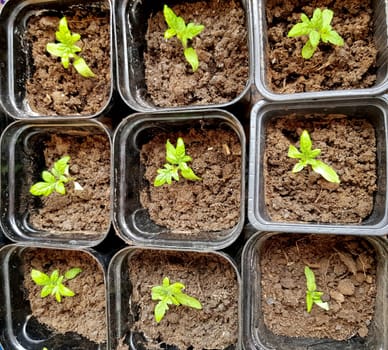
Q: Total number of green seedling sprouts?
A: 9